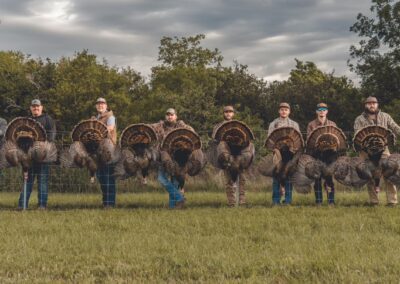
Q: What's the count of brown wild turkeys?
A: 8